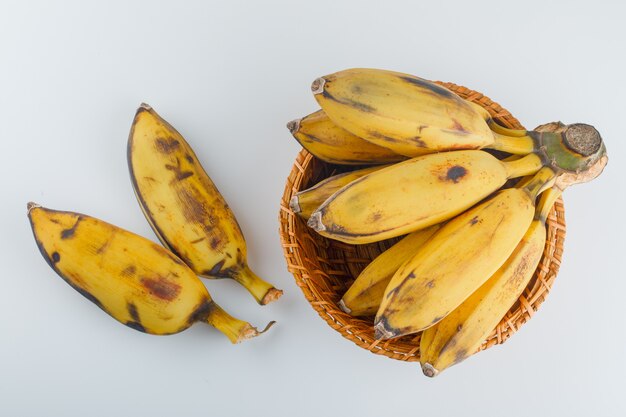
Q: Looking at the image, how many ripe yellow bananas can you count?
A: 9